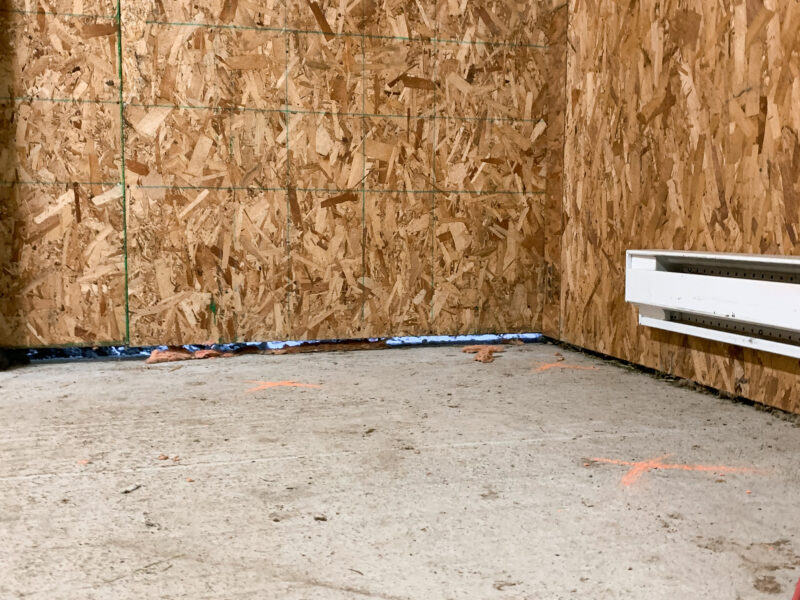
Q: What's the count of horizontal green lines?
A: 3